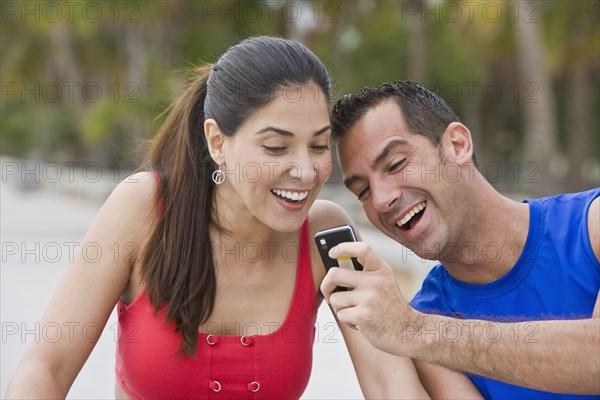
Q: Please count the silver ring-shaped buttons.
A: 4